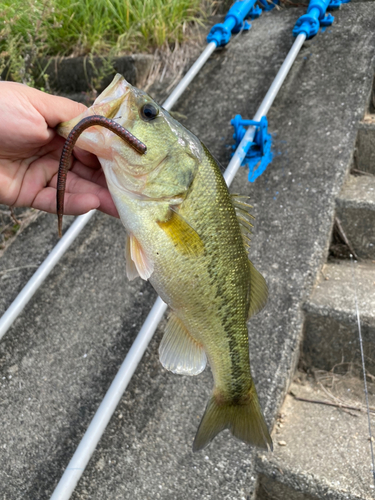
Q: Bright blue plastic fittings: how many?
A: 3